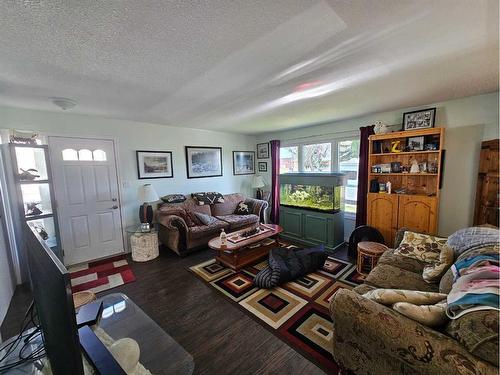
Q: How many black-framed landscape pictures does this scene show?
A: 3